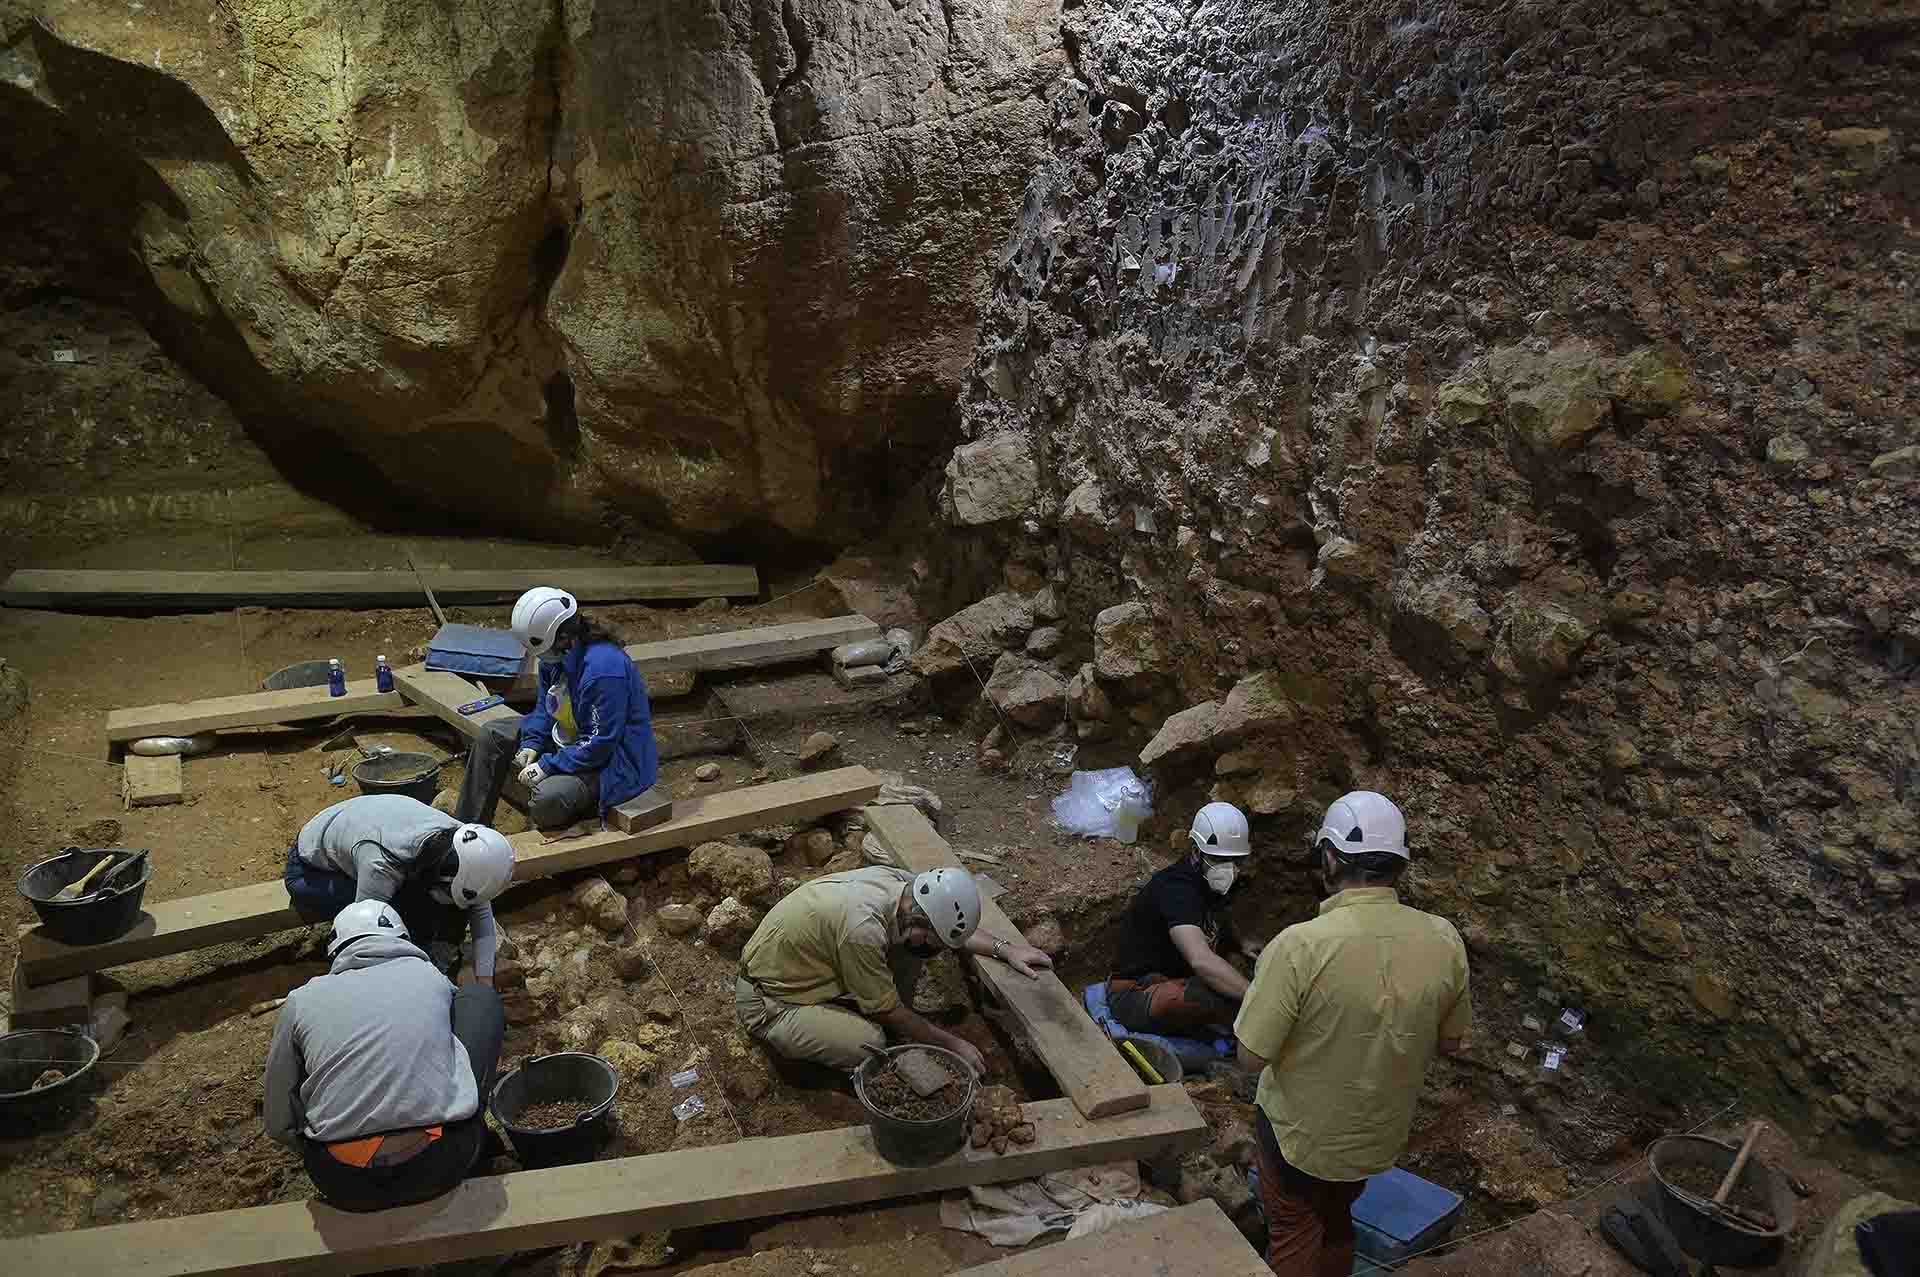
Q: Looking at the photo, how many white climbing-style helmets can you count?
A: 6